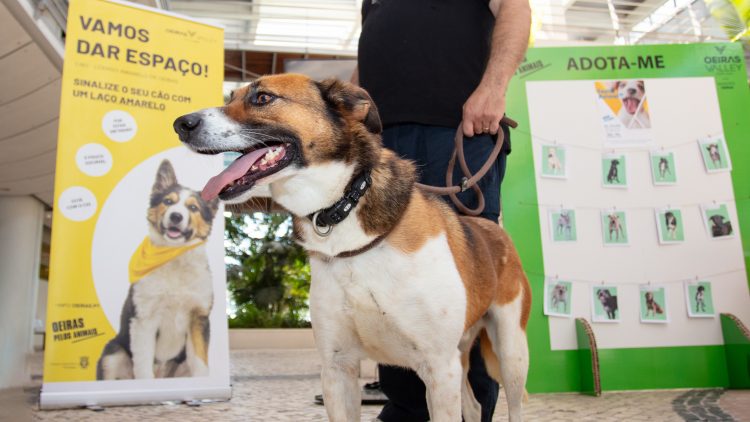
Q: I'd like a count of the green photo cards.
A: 12